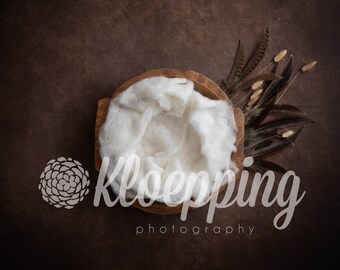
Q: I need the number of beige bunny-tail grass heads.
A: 6